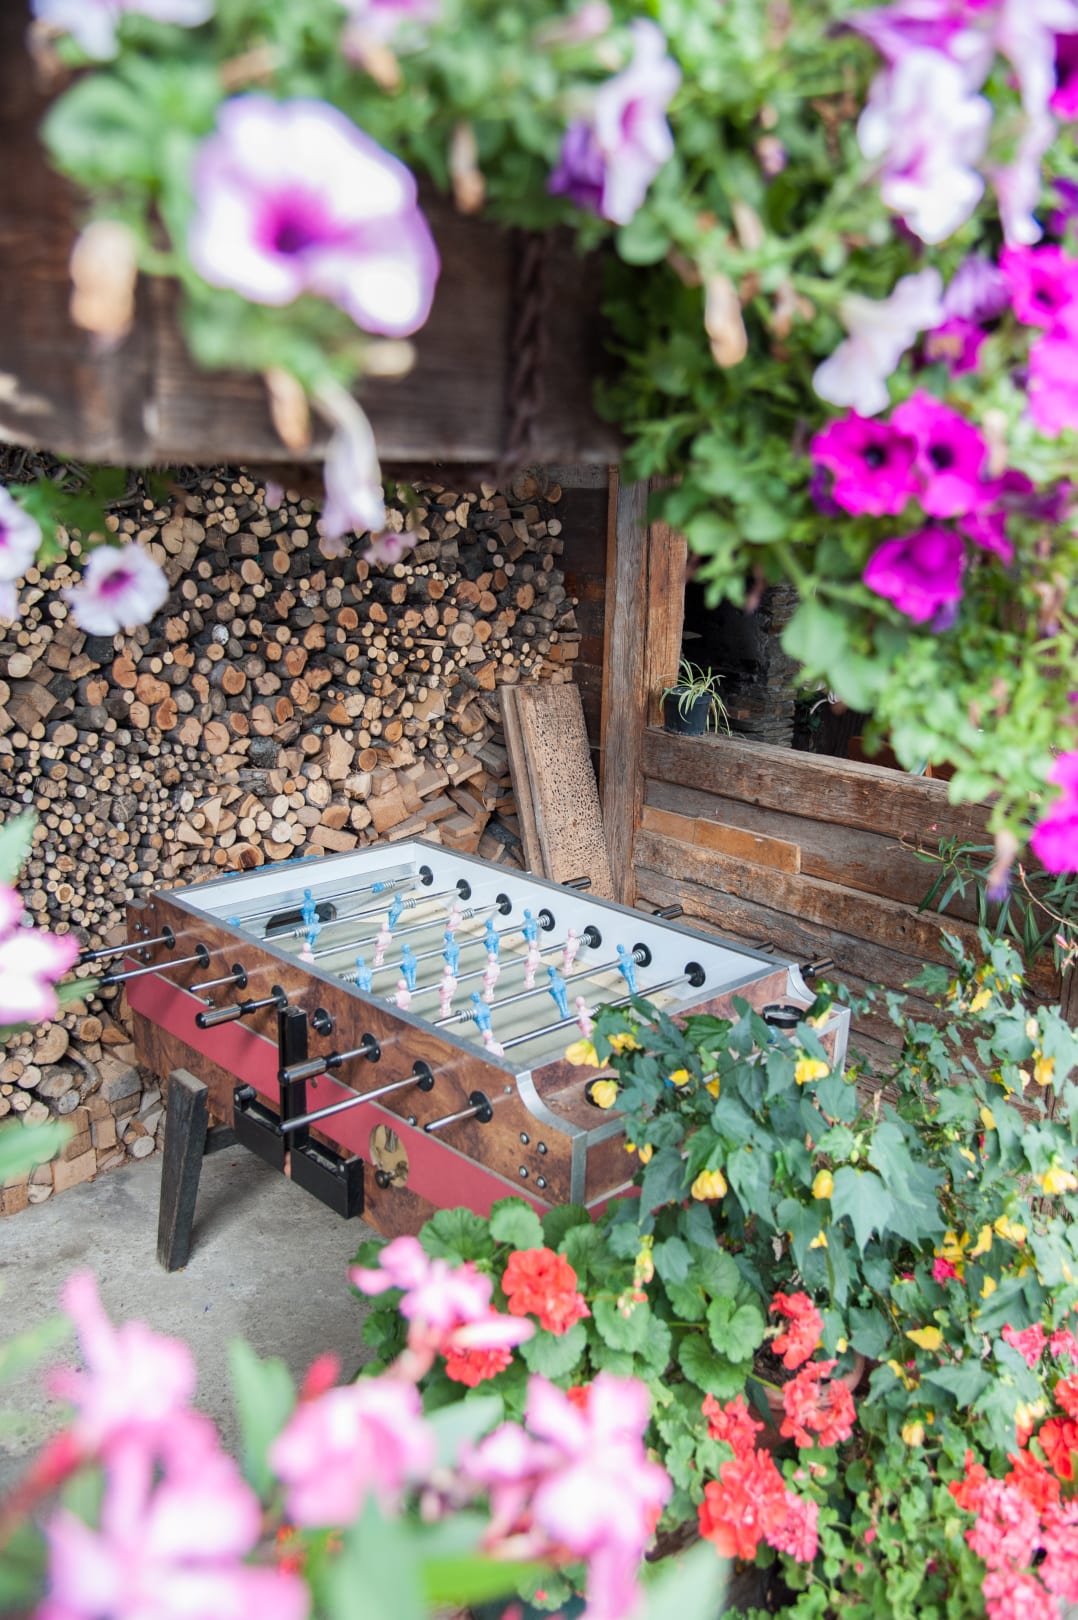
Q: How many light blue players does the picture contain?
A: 11